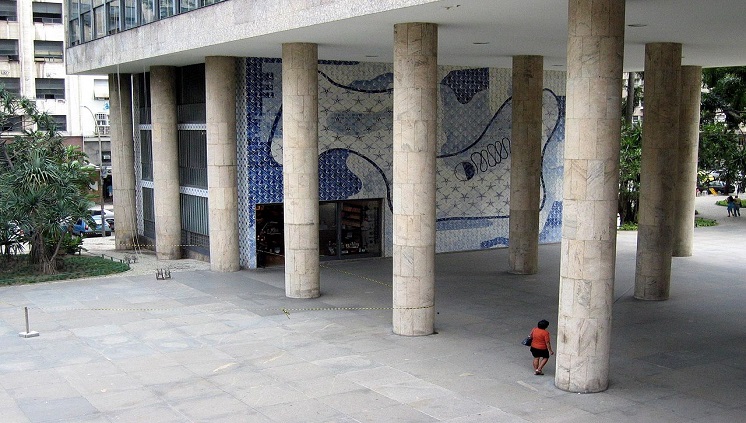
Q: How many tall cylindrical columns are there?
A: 9